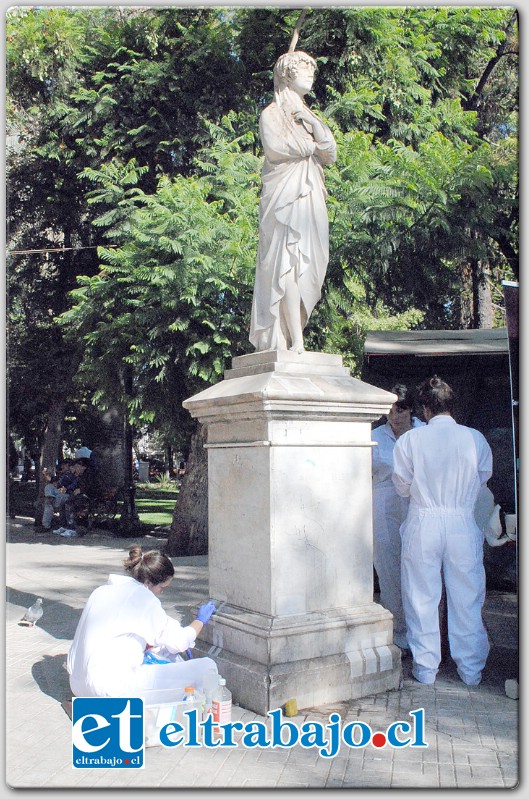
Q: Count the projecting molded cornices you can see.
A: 1